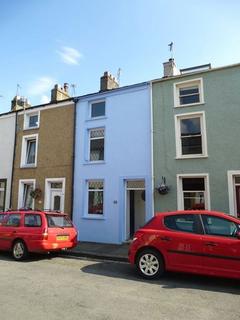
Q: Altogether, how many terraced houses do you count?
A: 4